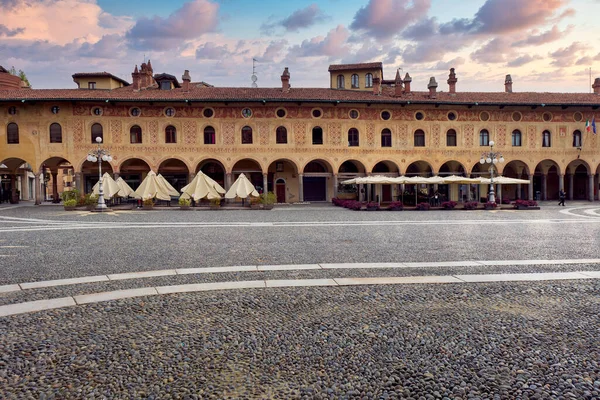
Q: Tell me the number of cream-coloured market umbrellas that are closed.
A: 6